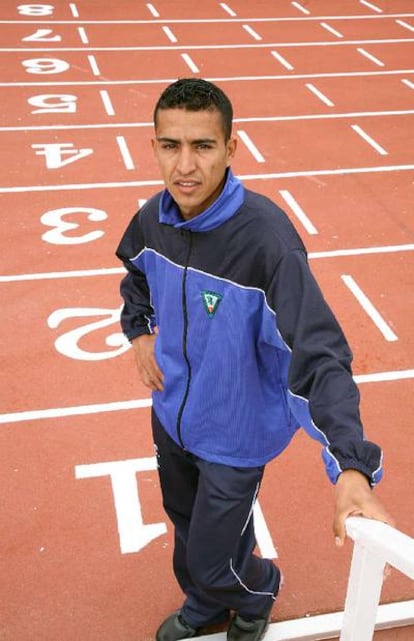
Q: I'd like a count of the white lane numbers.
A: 8